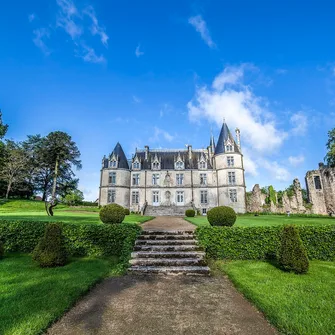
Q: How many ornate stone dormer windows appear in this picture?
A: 6